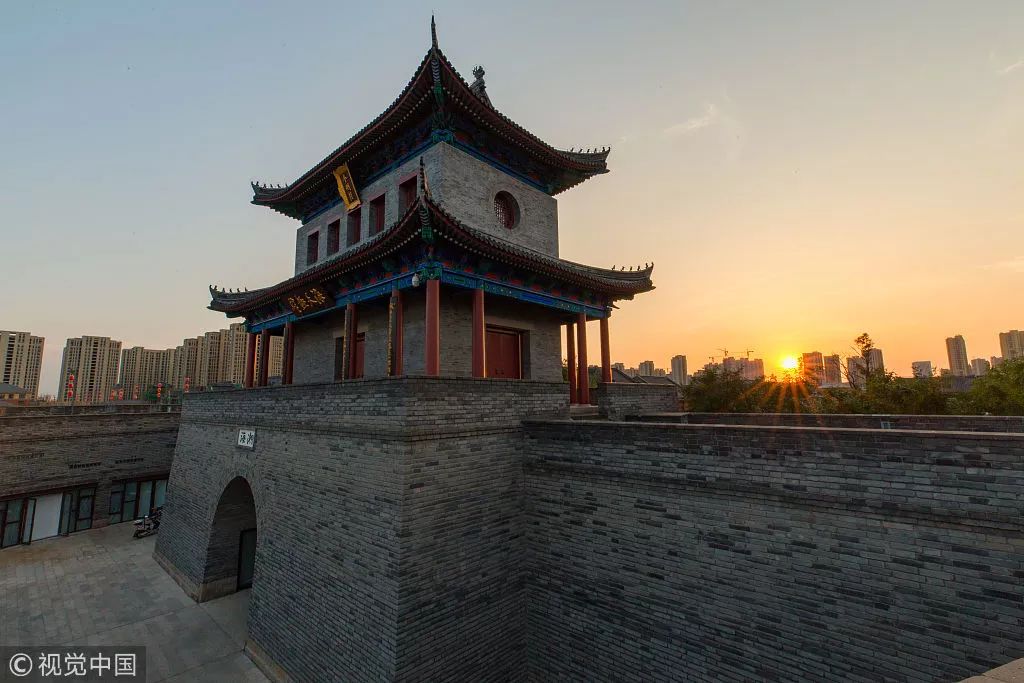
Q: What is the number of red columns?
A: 10